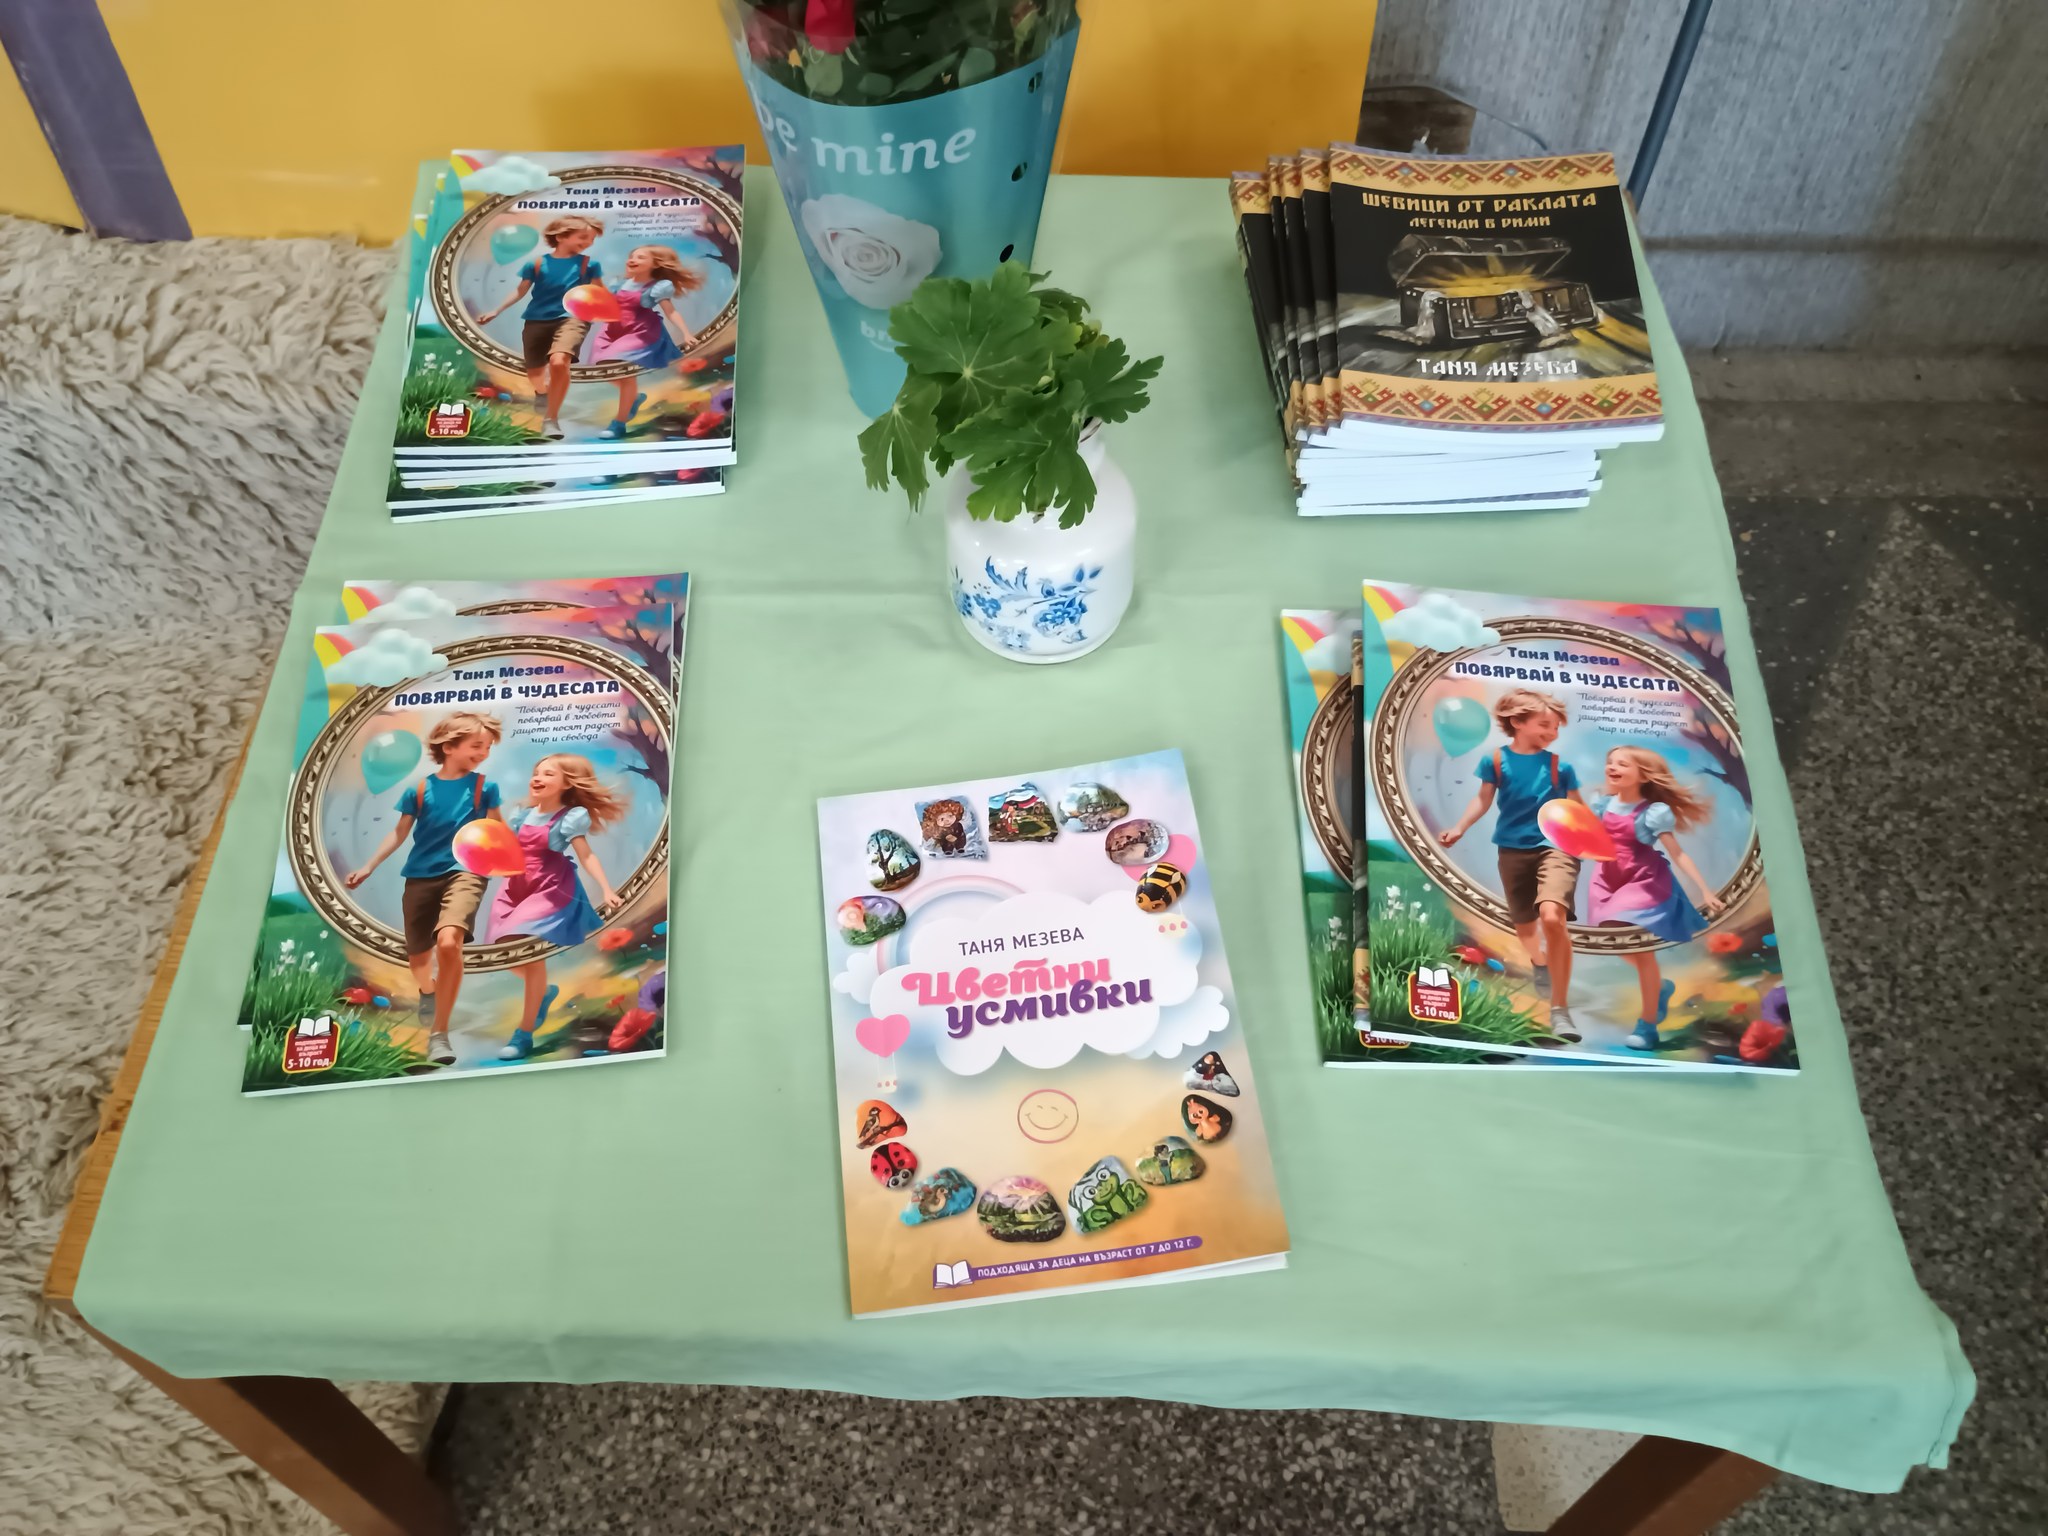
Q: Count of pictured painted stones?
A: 15